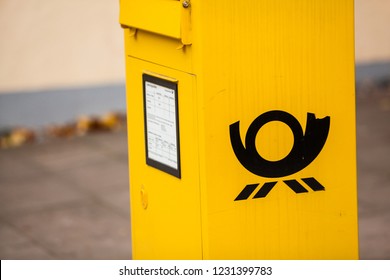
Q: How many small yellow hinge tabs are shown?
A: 2